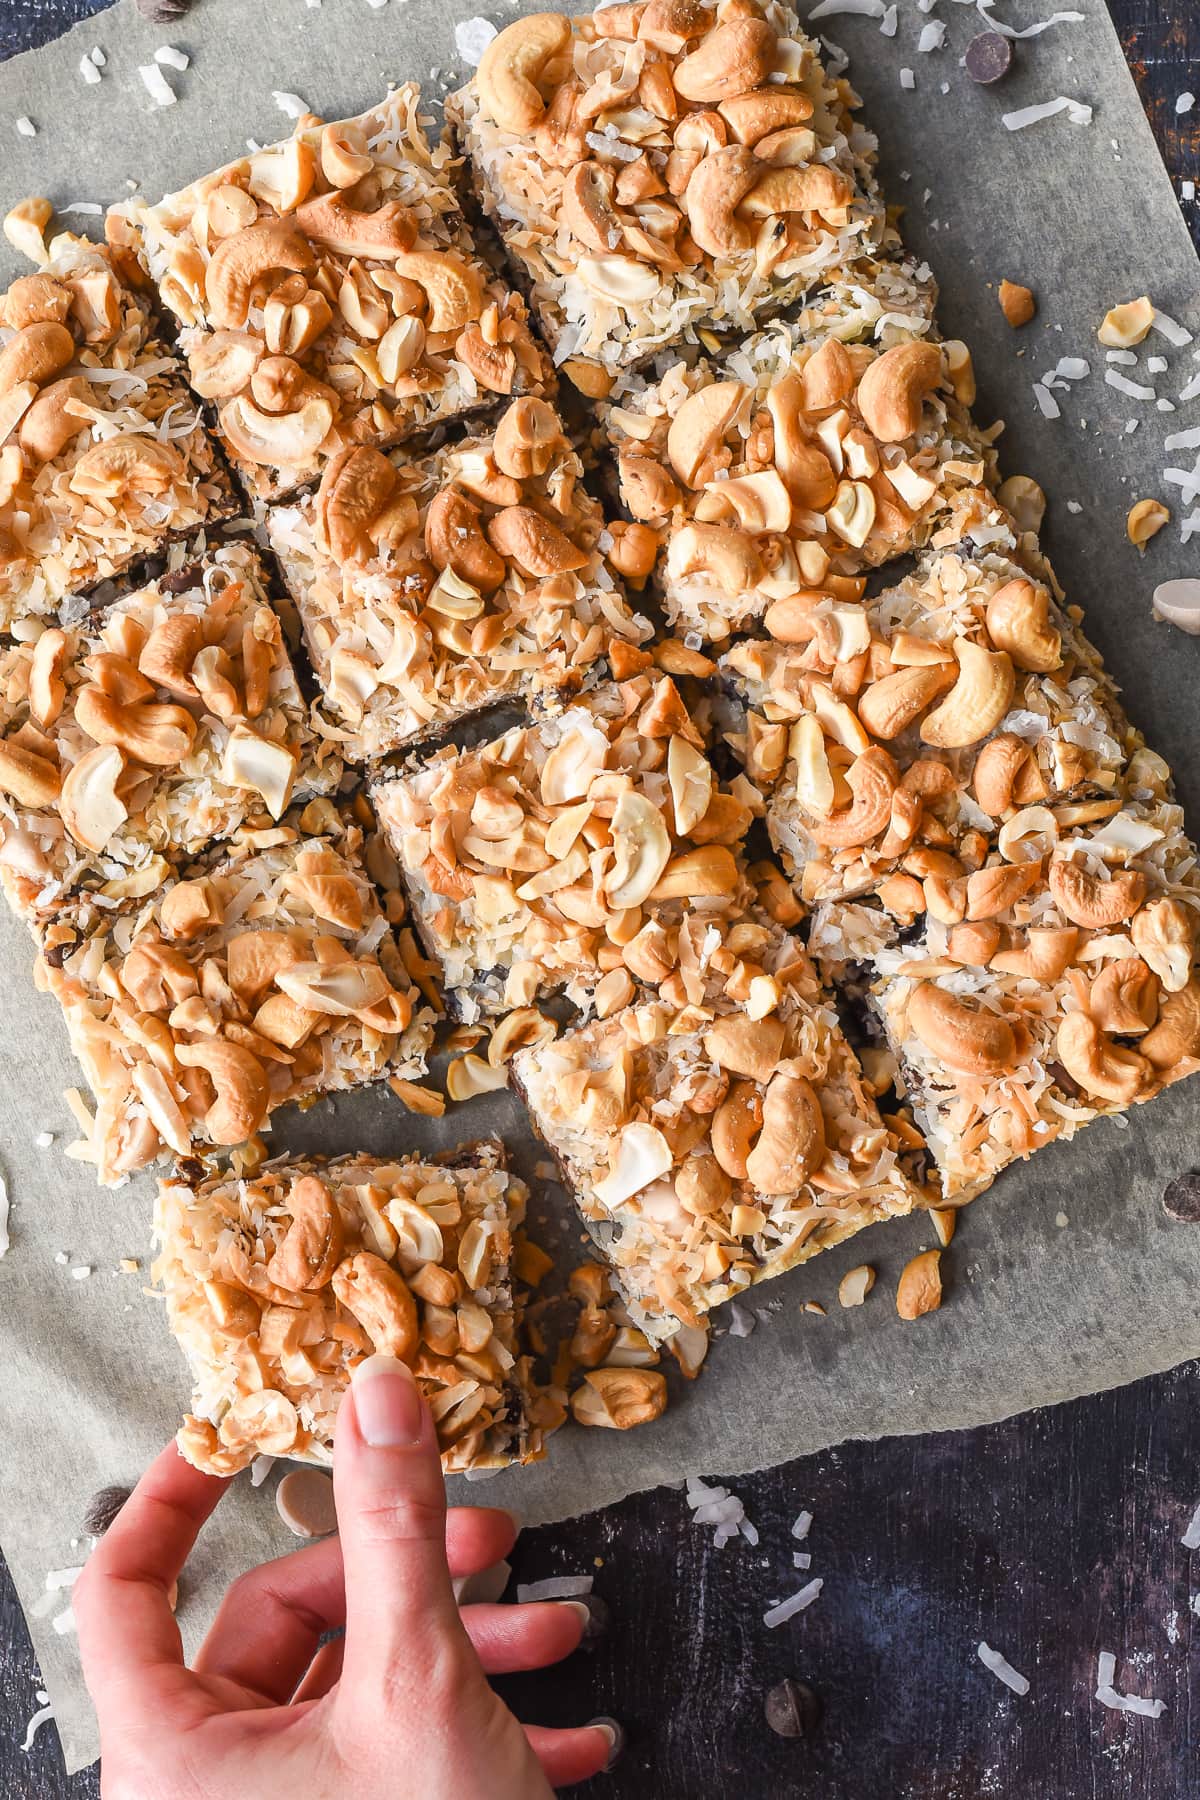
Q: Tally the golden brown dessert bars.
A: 12